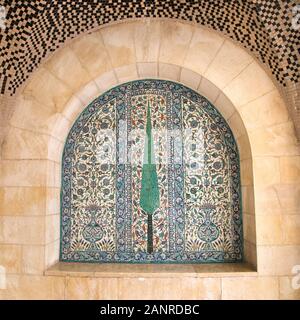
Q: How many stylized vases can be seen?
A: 2